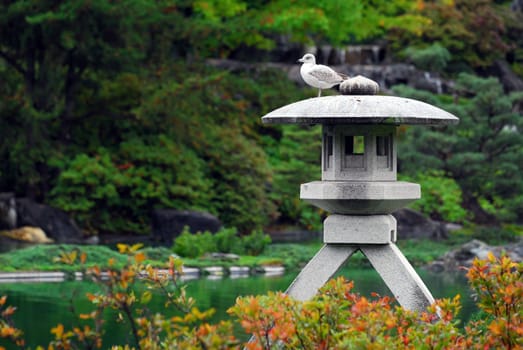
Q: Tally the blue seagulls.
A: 0